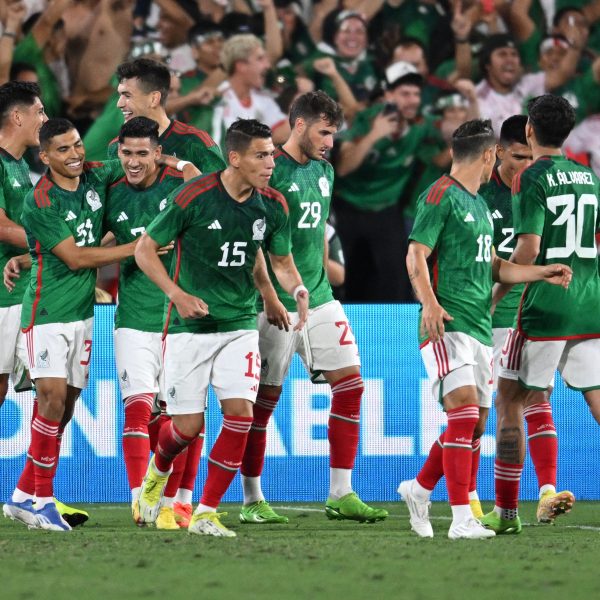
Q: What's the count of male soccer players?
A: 9